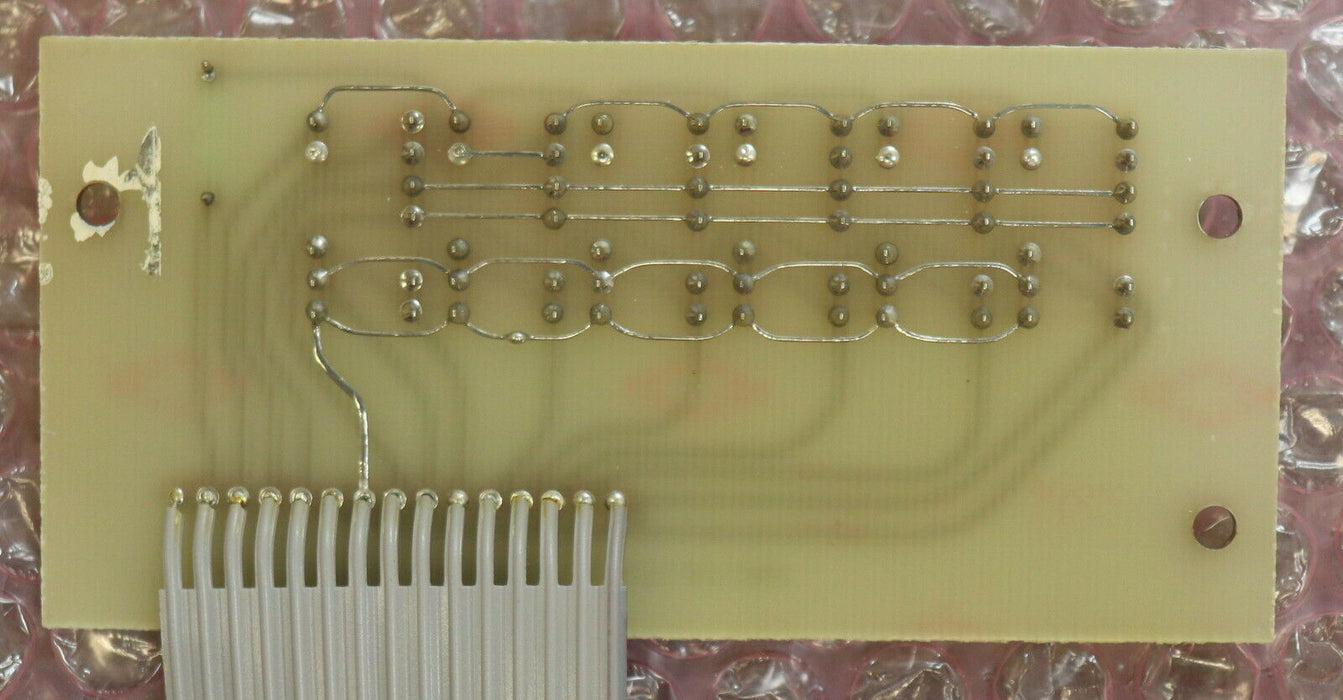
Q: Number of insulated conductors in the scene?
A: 15